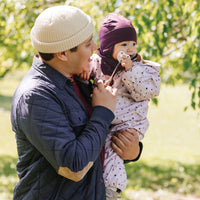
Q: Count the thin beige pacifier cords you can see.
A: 1